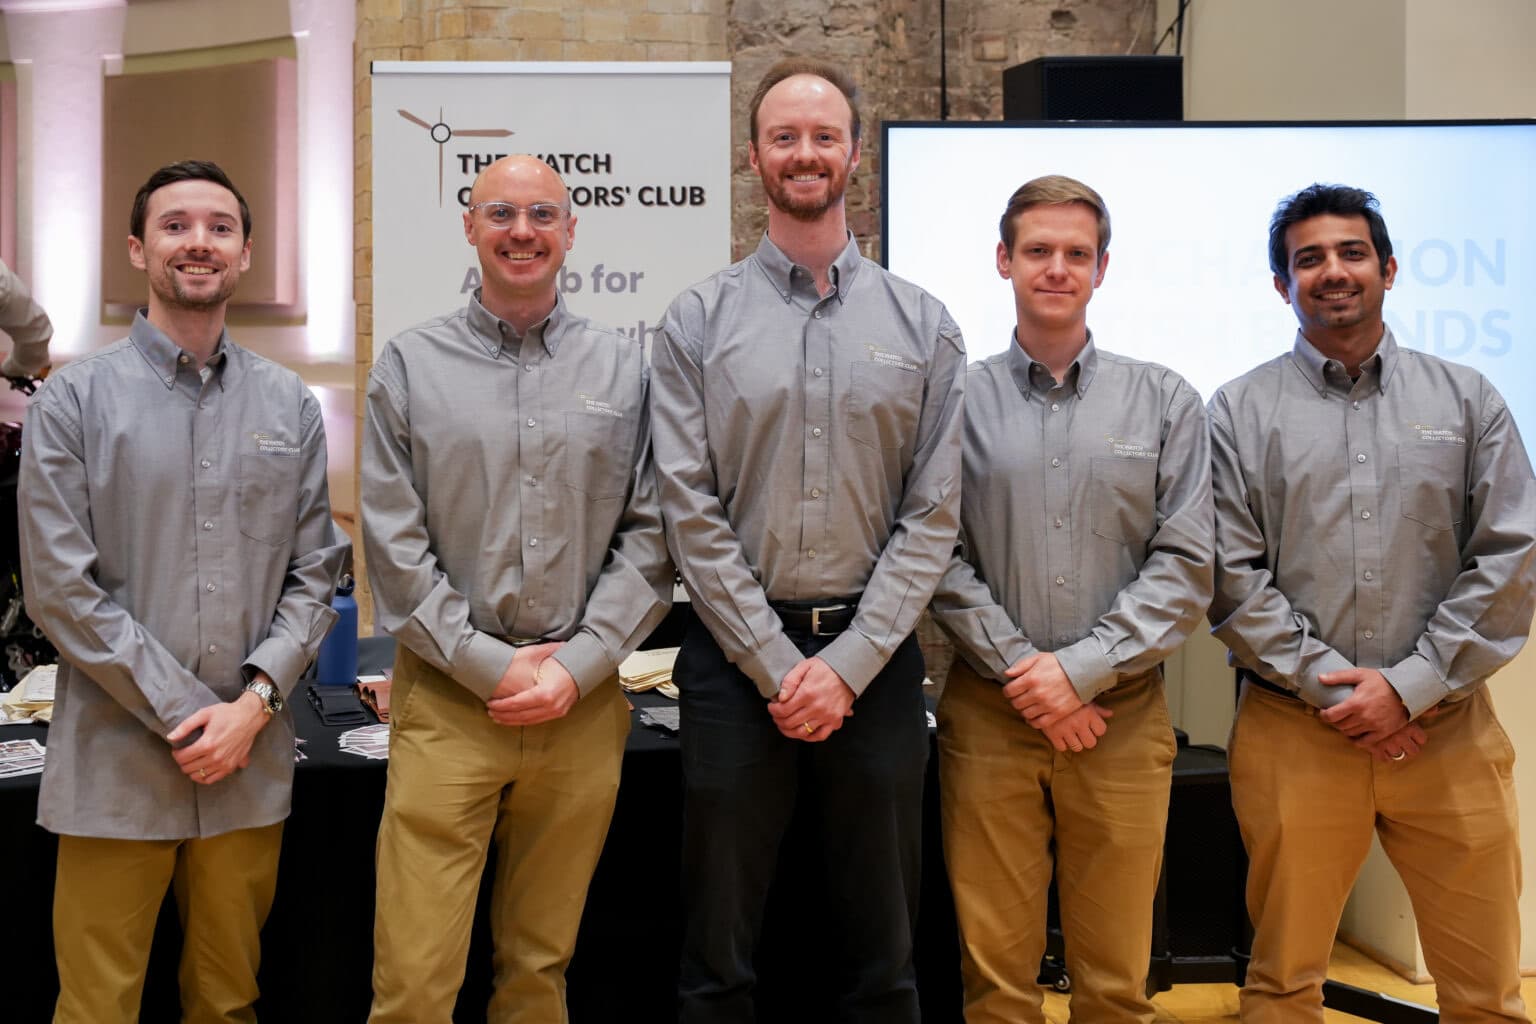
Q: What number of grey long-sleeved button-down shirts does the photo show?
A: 5